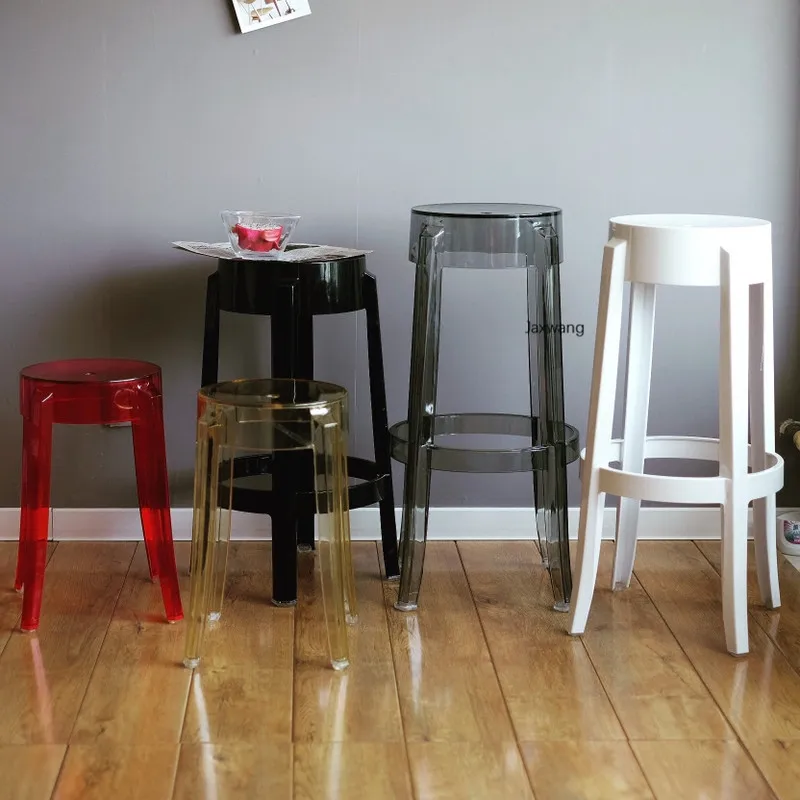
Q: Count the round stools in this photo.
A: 5